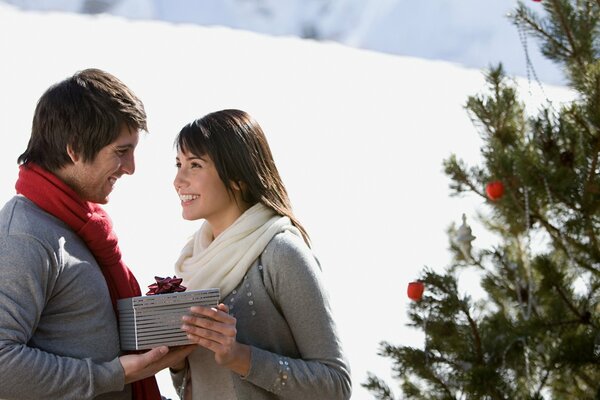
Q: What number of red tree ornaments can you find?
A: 2